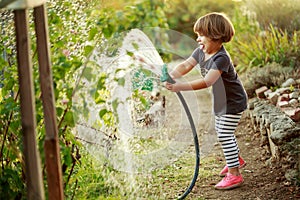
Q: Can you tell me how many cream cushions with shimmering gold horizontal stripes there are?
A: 0